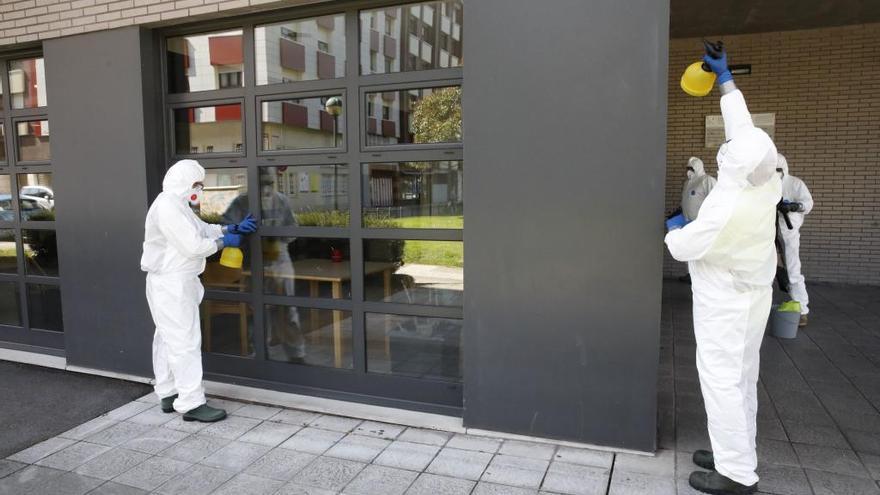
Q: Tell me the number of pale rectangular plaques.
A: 1